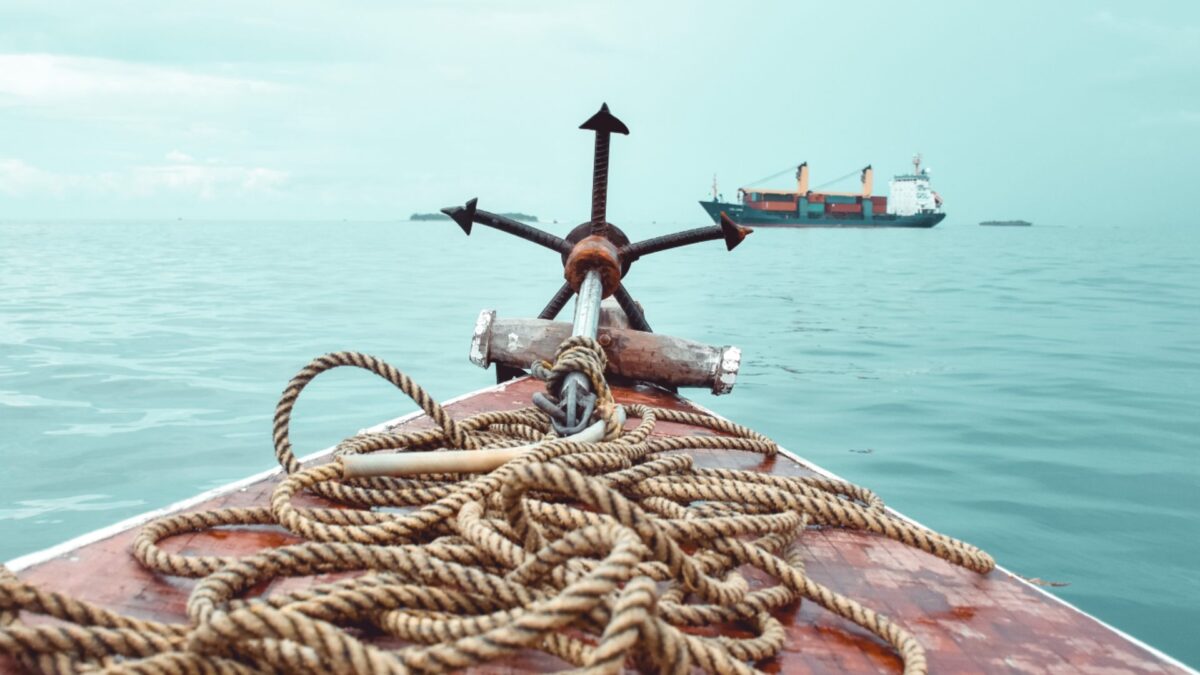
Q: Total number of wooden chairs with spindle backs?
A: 0